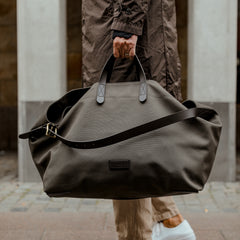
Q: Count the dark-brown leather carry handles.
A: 2